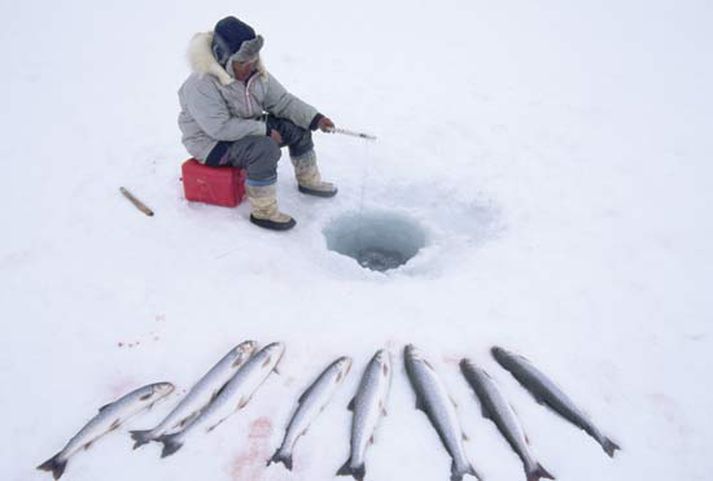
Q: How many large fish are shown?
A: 8